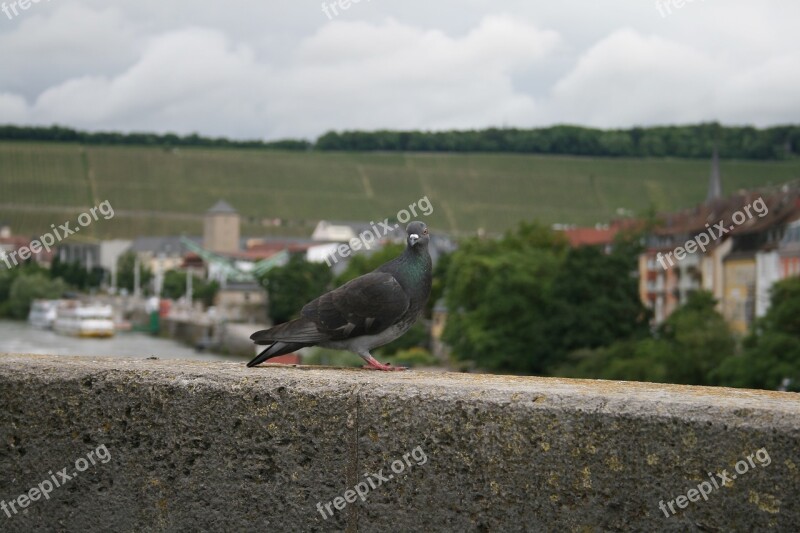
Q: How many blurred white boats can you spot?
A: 2